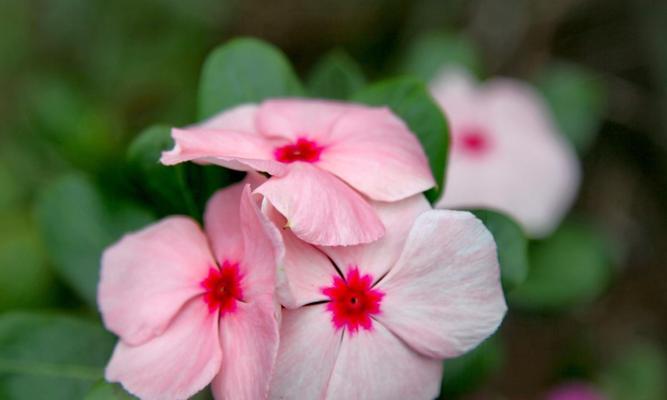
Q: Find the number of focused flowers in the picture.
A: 3